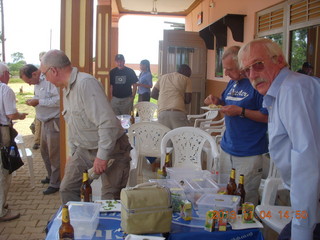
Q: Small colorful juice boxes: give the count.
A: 4